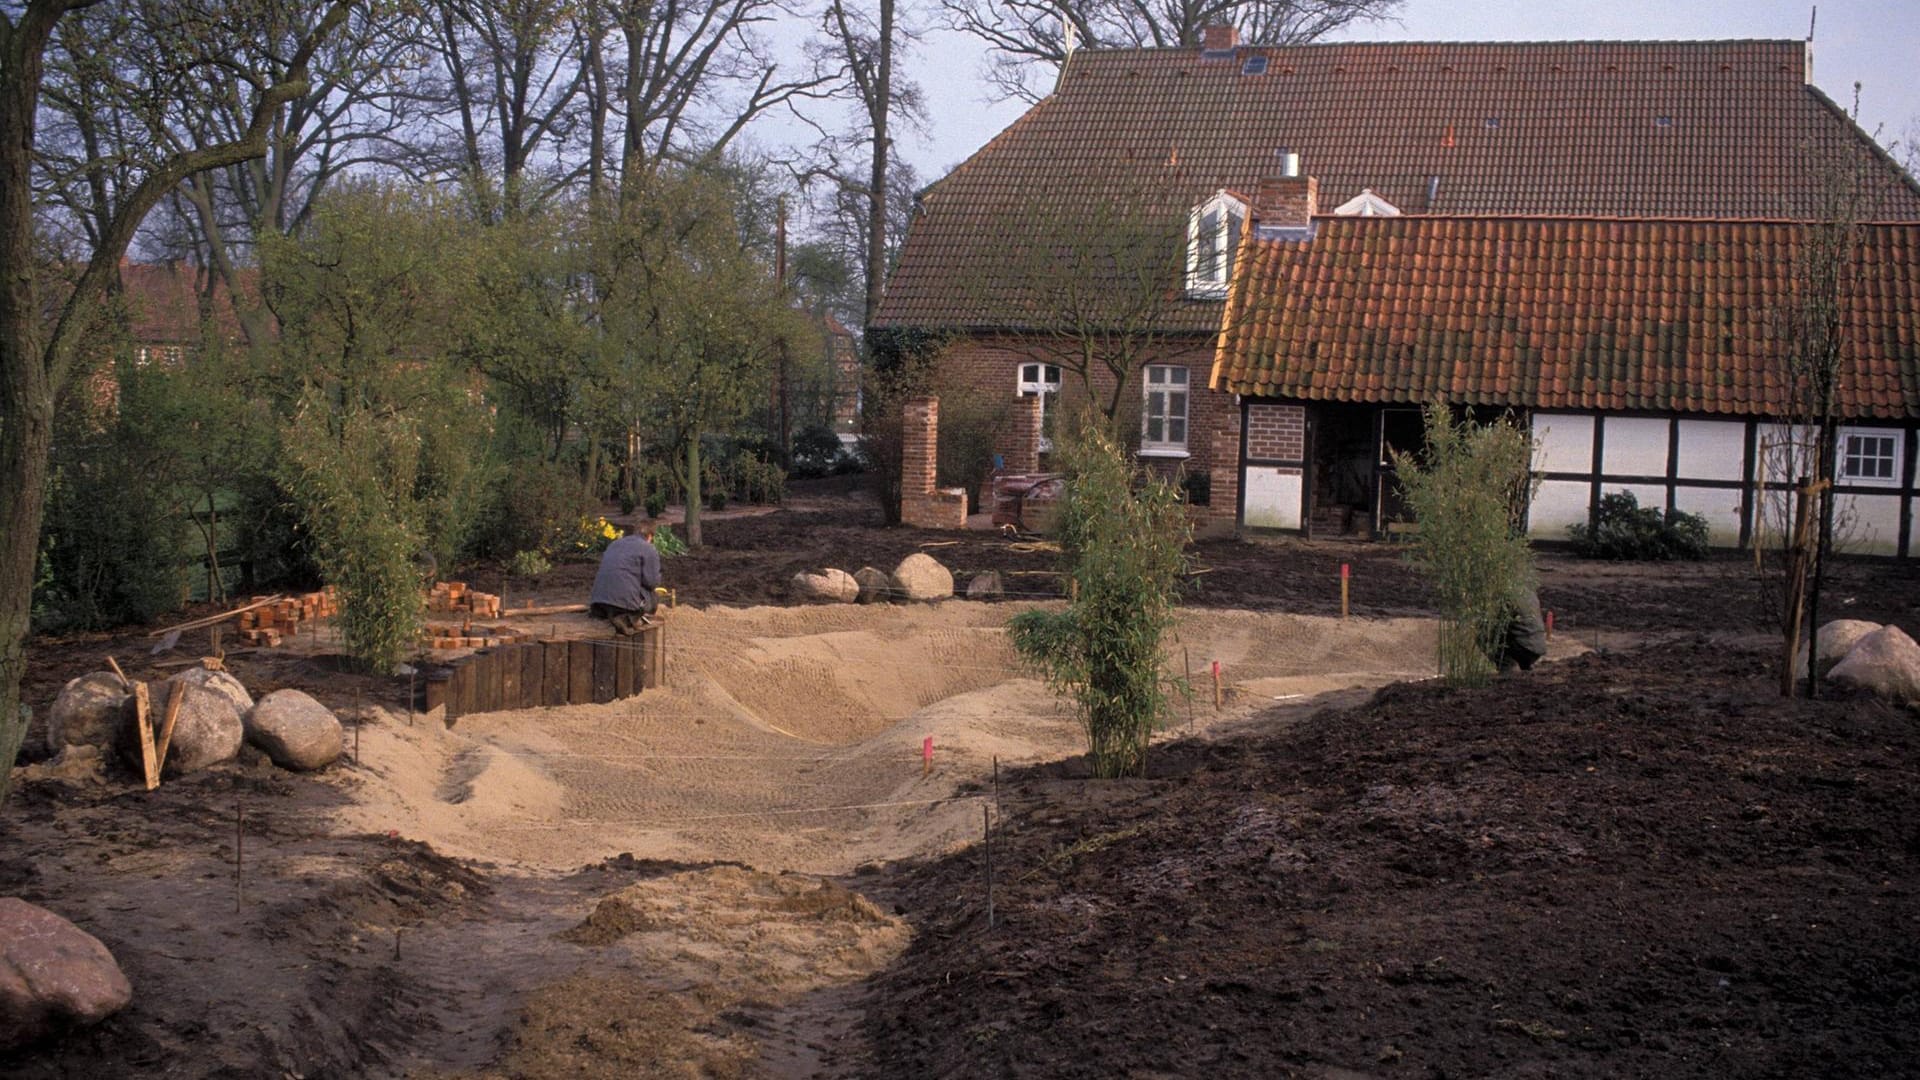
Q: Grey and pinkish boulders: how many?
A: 11